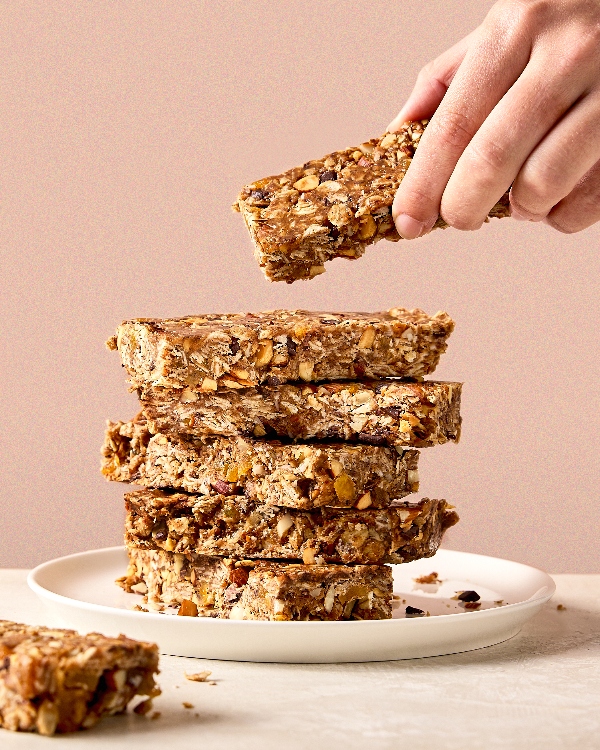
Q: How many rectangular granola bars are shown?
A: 7